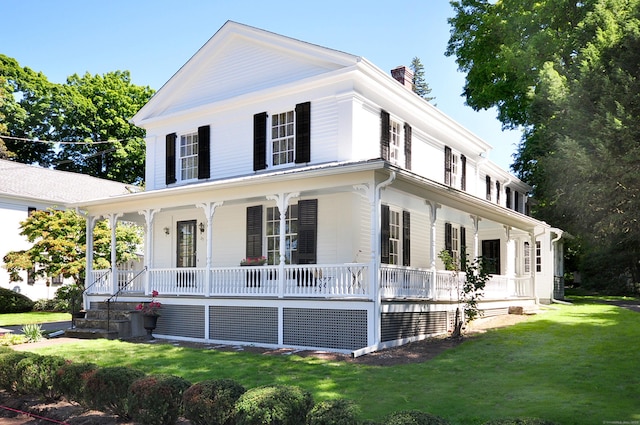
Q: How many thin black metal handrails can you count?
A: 2